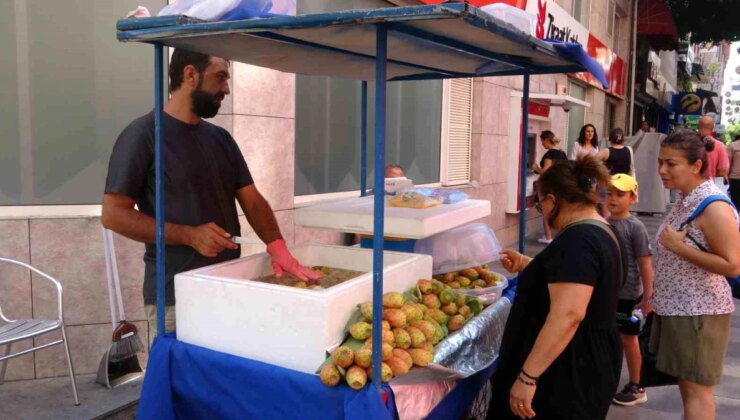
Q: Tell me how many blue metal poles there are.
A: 4